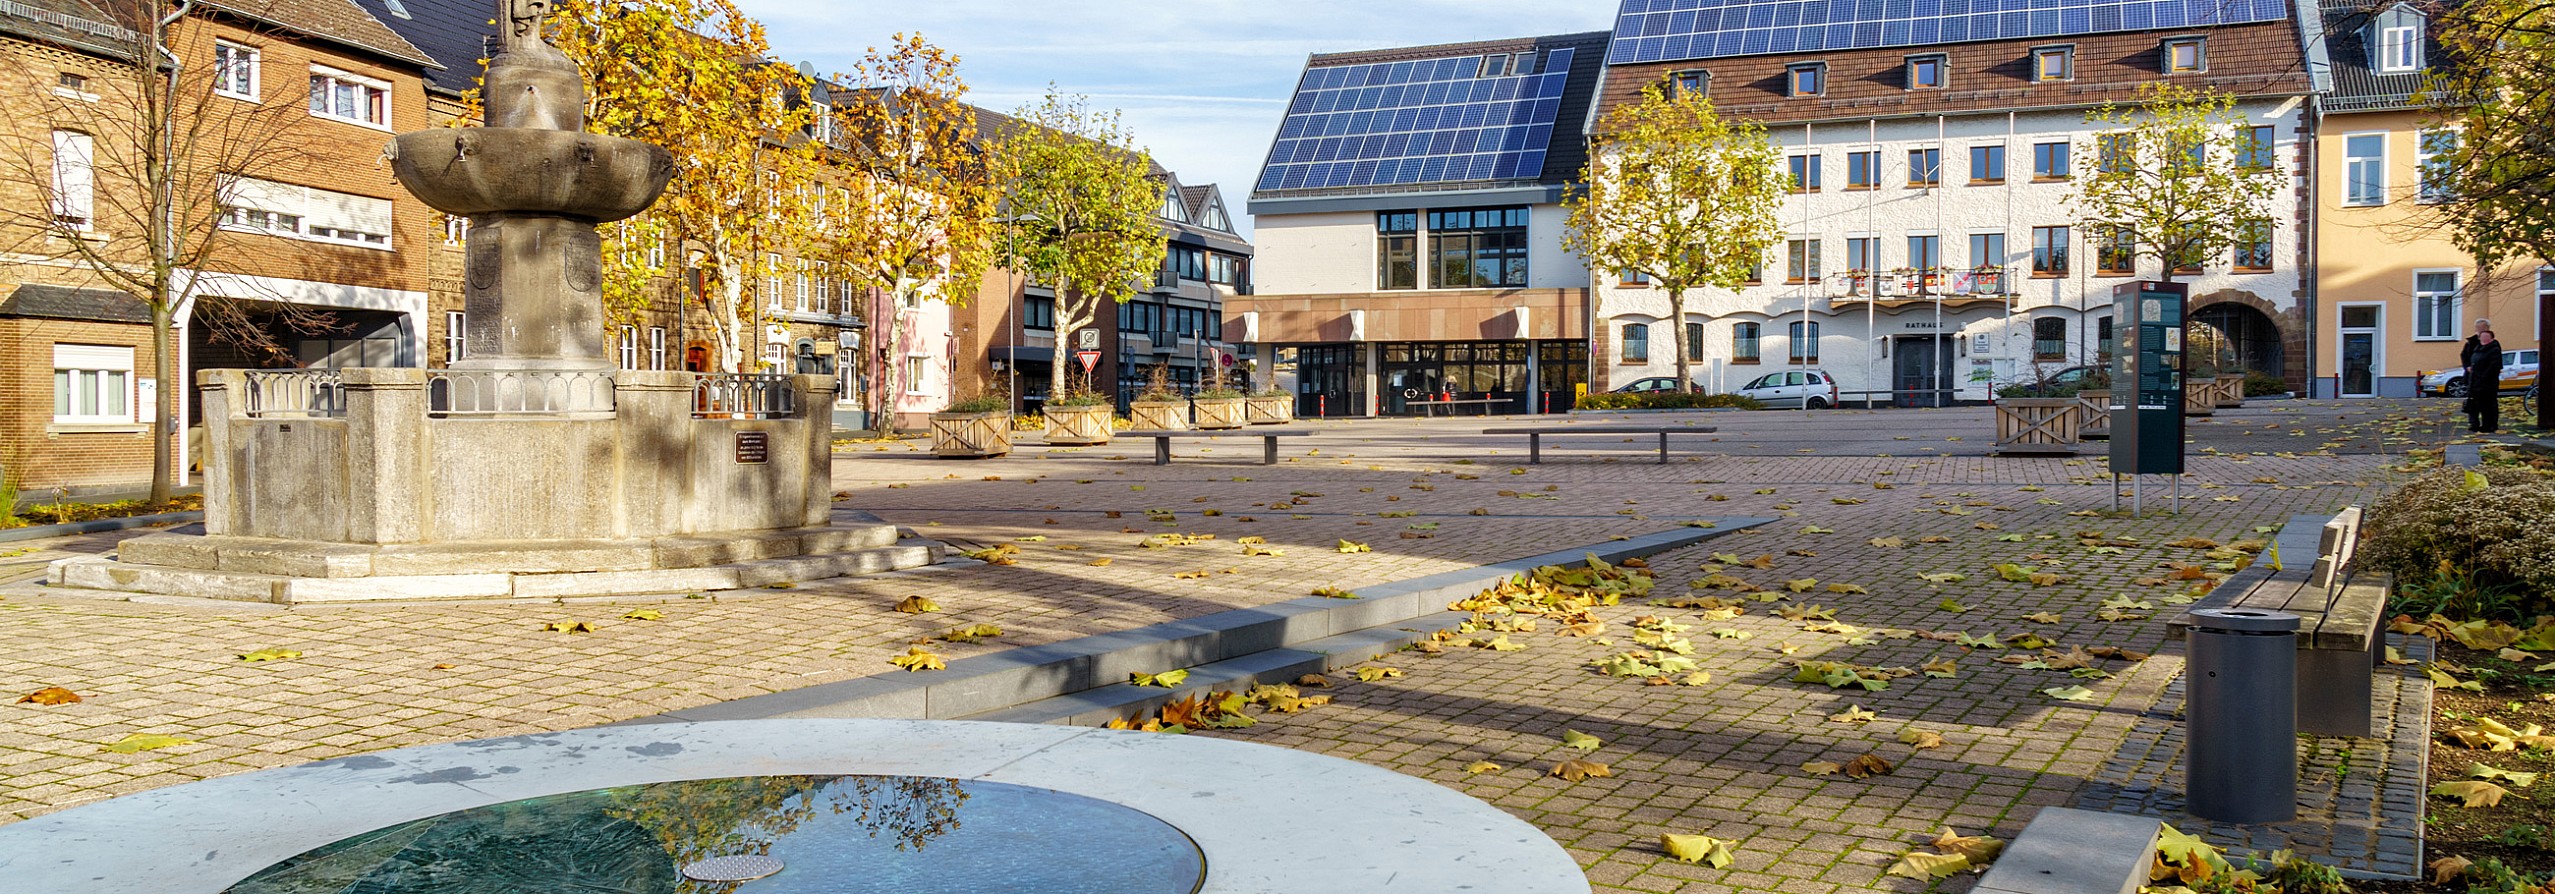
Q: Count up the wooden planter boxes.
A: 9